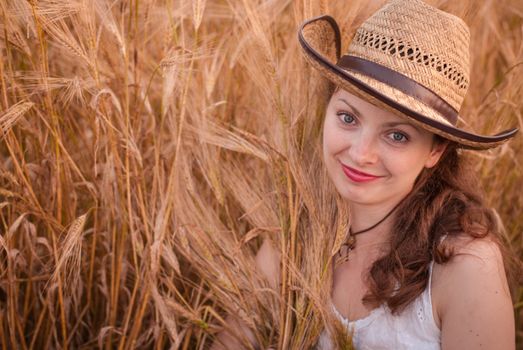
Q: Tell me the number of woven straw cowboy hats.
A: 1